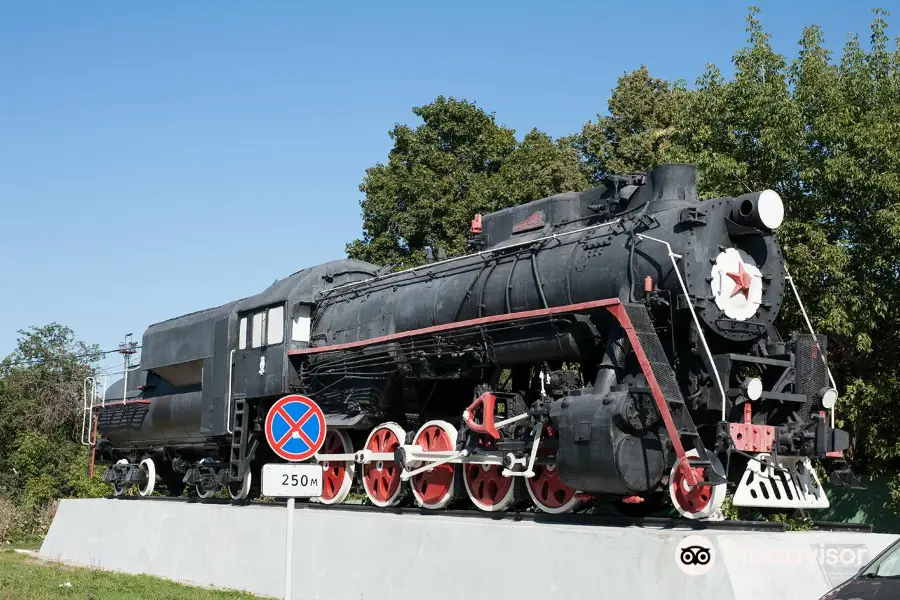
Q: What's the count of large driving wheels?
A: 5